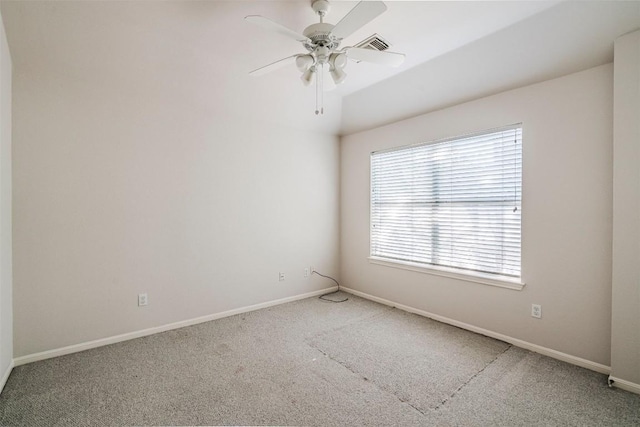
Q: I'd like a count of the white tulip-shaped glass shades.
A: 4